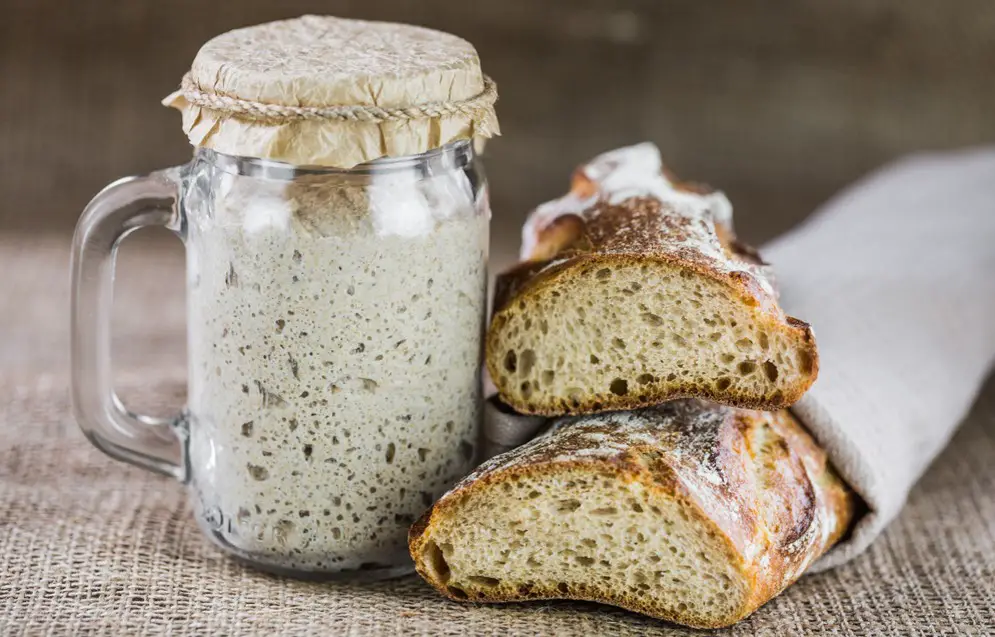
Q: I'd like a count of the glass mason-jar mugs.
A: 1